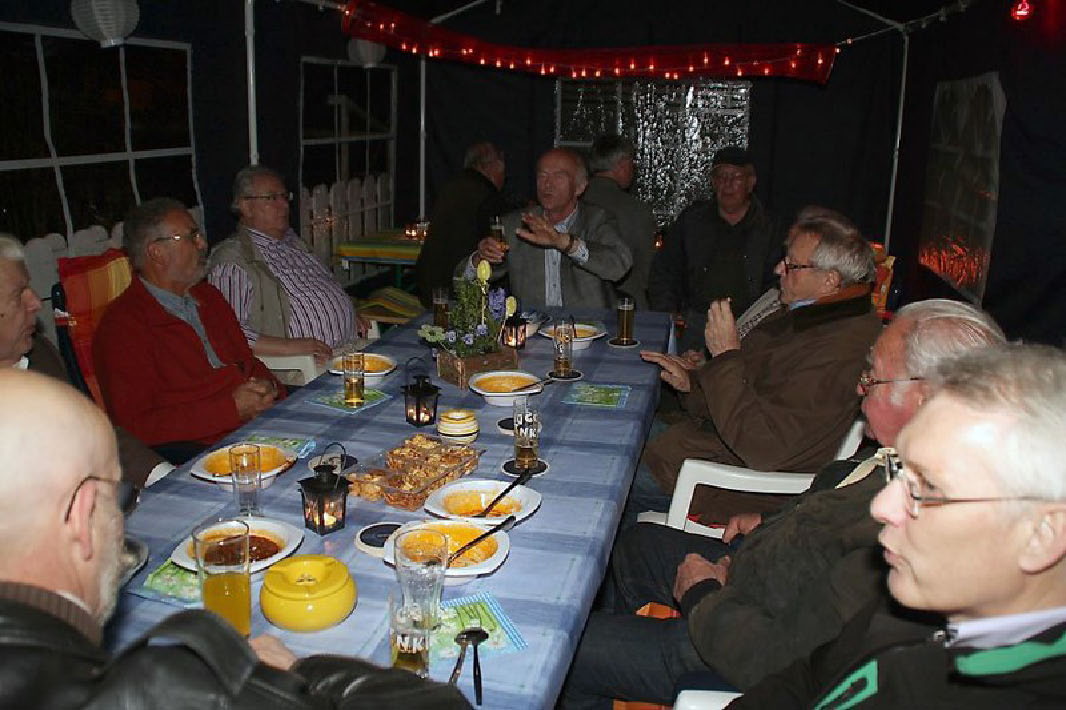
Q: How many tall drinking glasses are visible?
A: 10